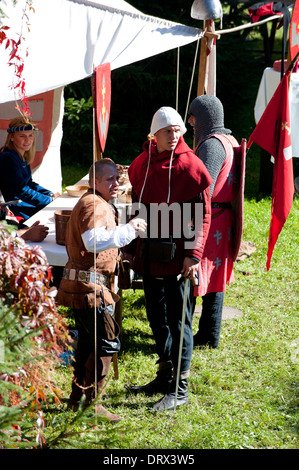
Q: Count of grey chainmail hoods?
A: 1